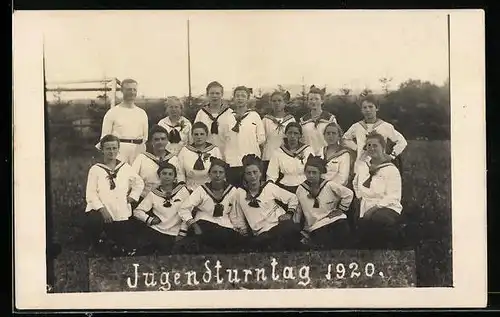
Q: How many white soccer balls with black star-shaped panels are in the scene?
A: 0